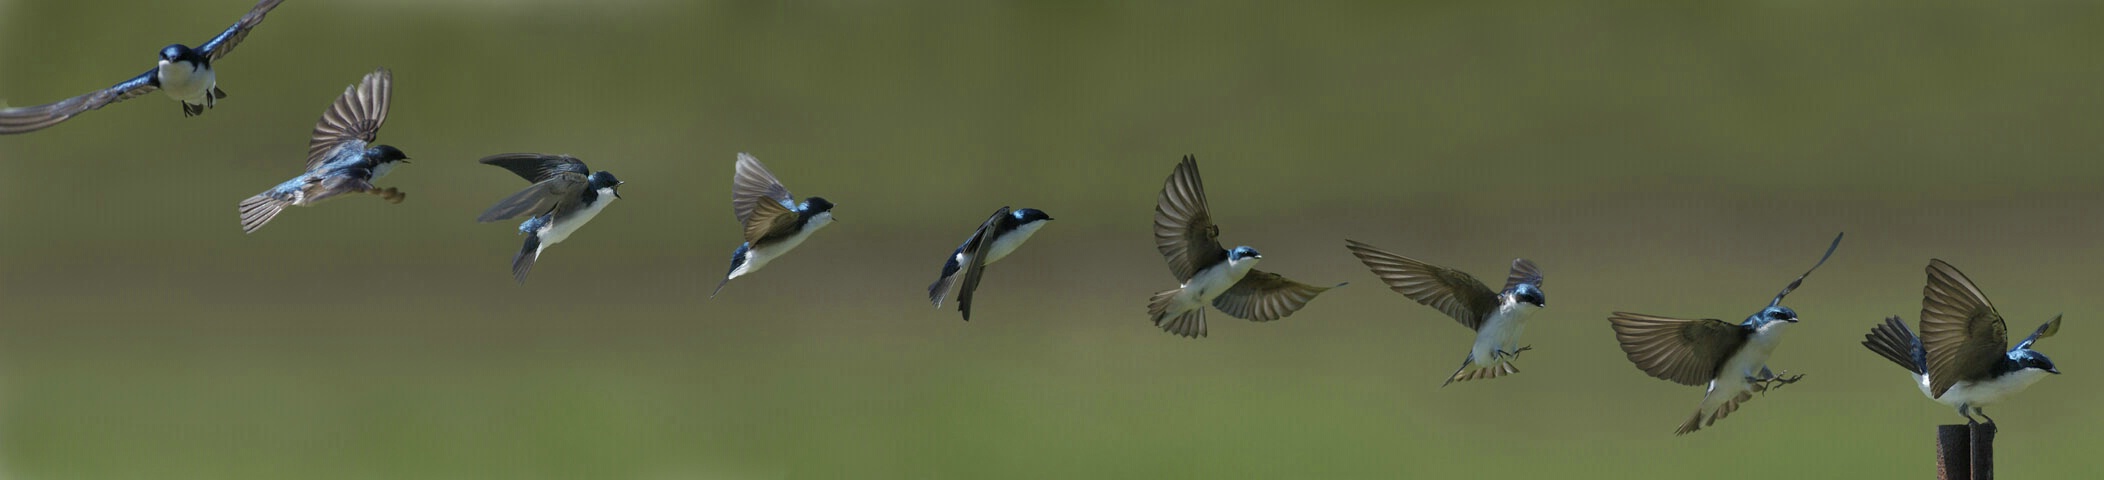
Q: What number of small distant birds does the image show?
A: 0